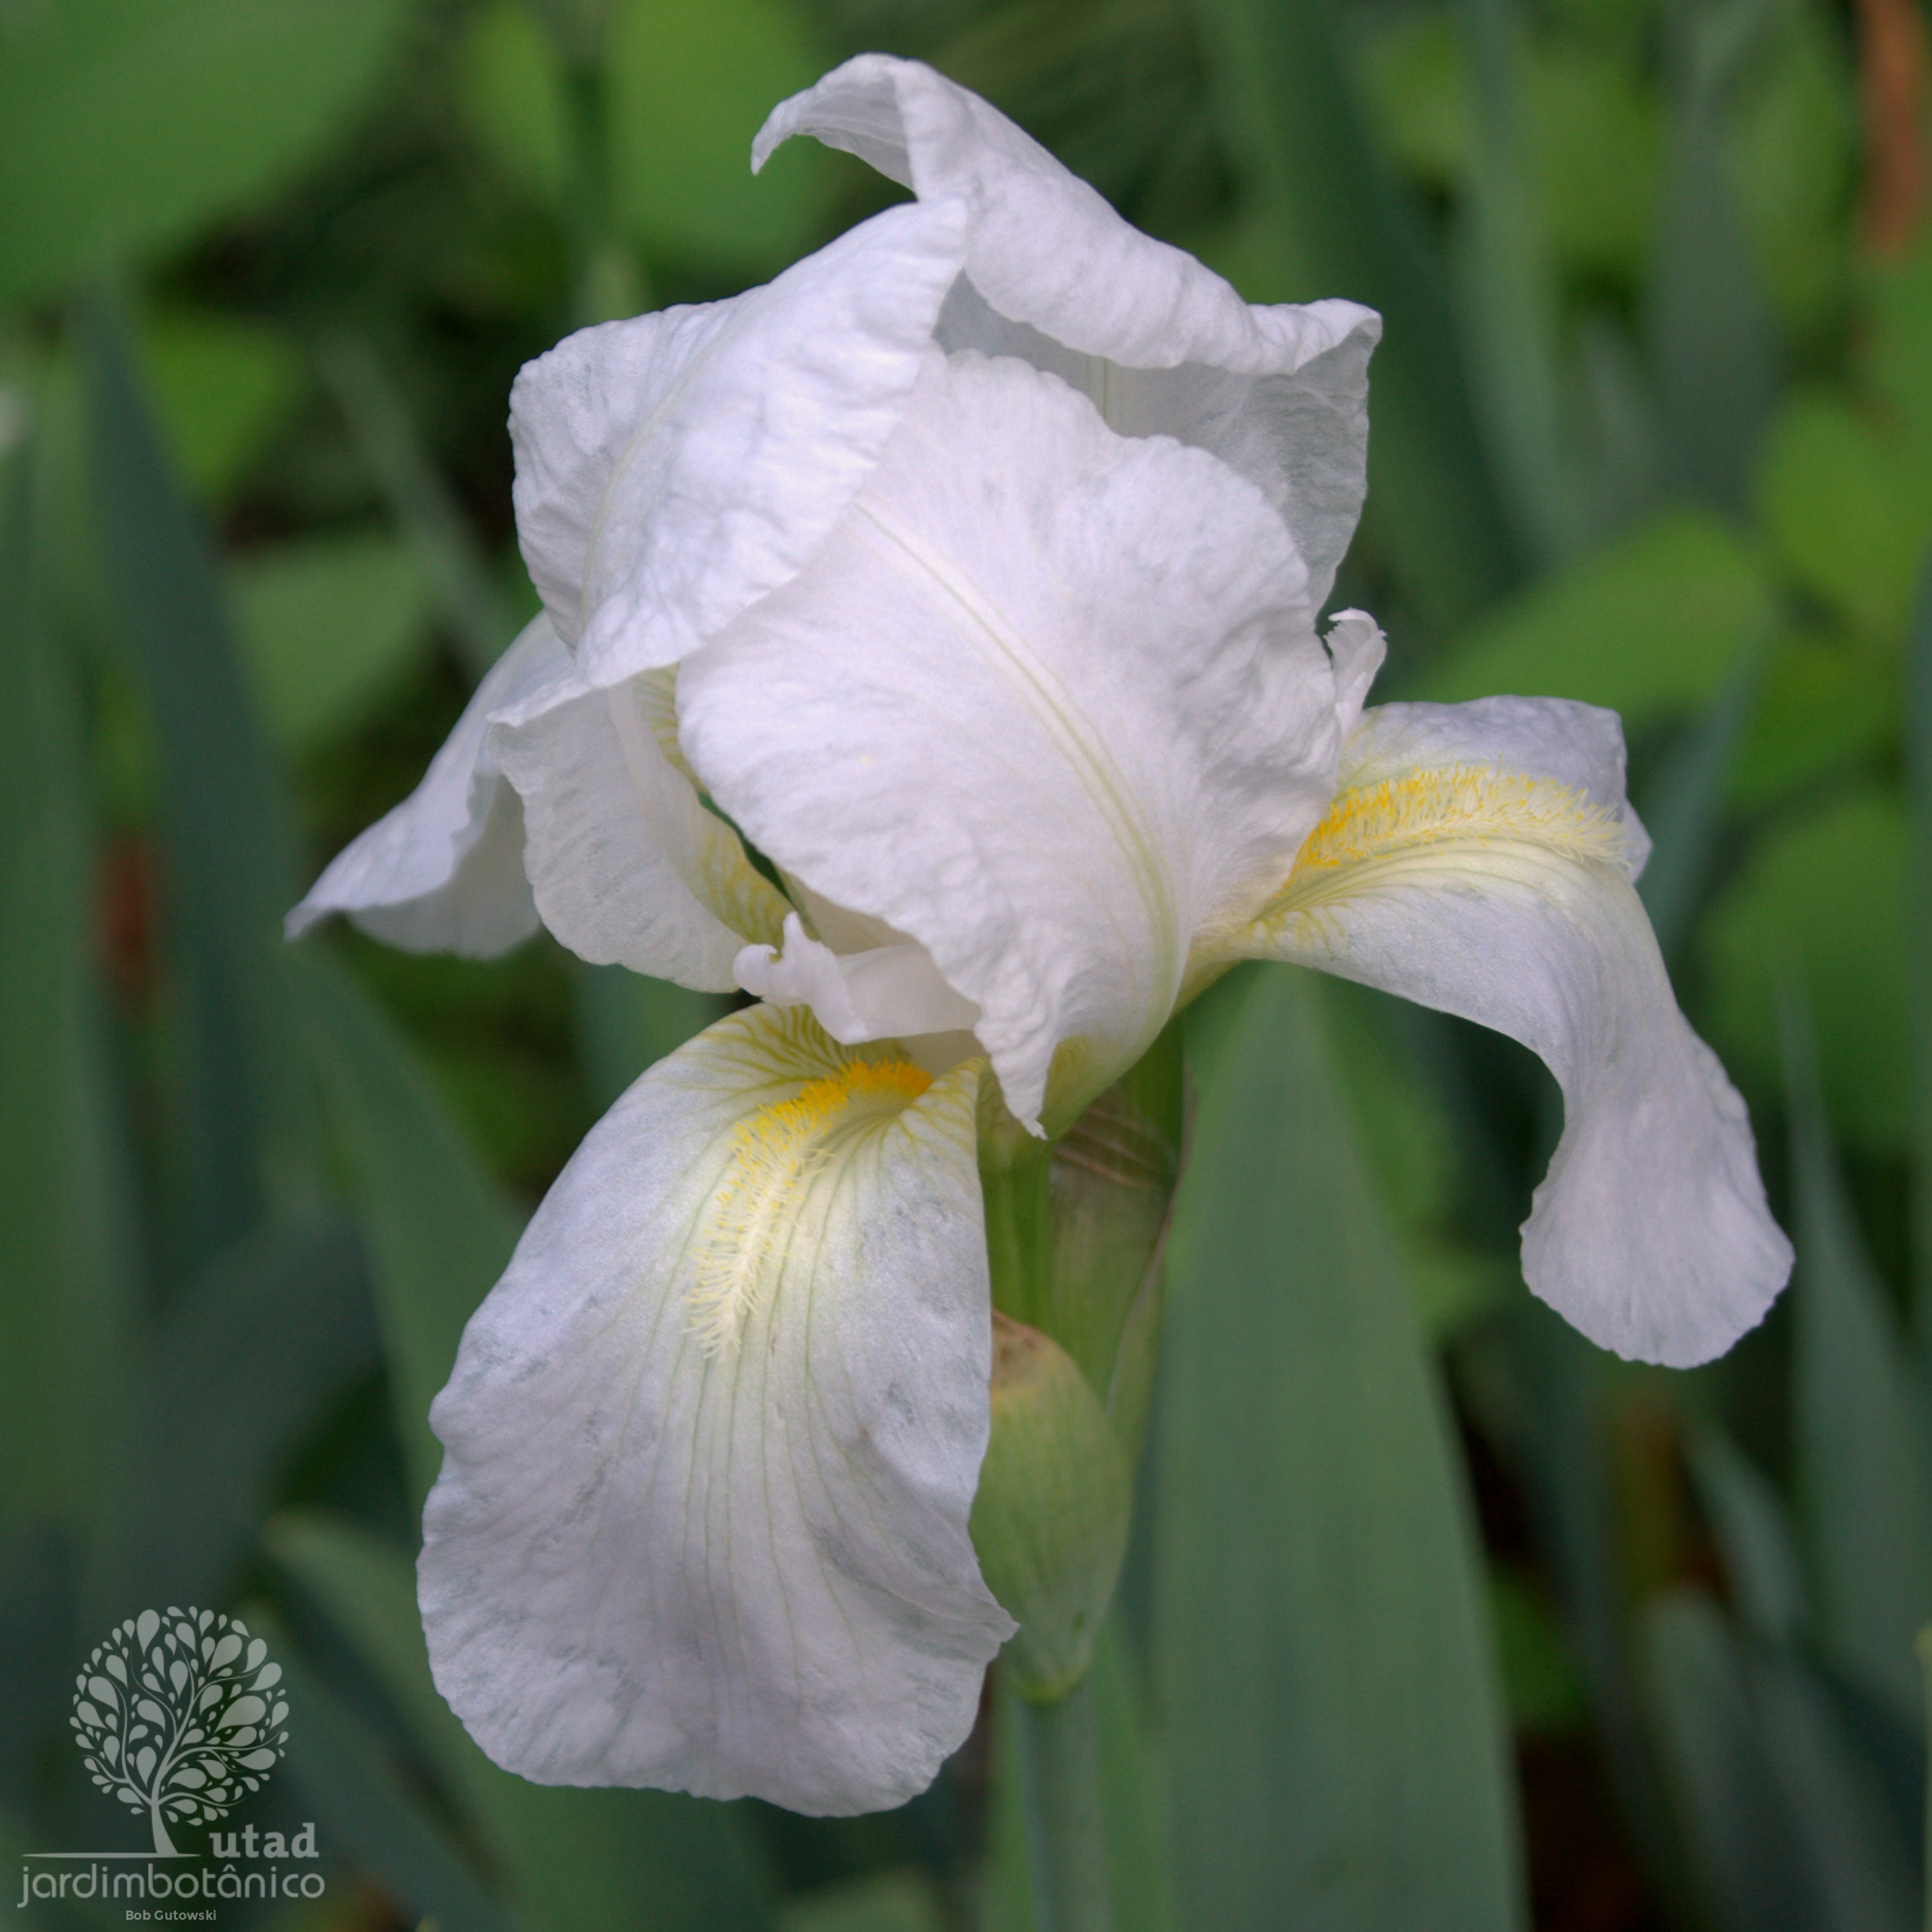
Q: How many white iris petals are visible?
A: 6